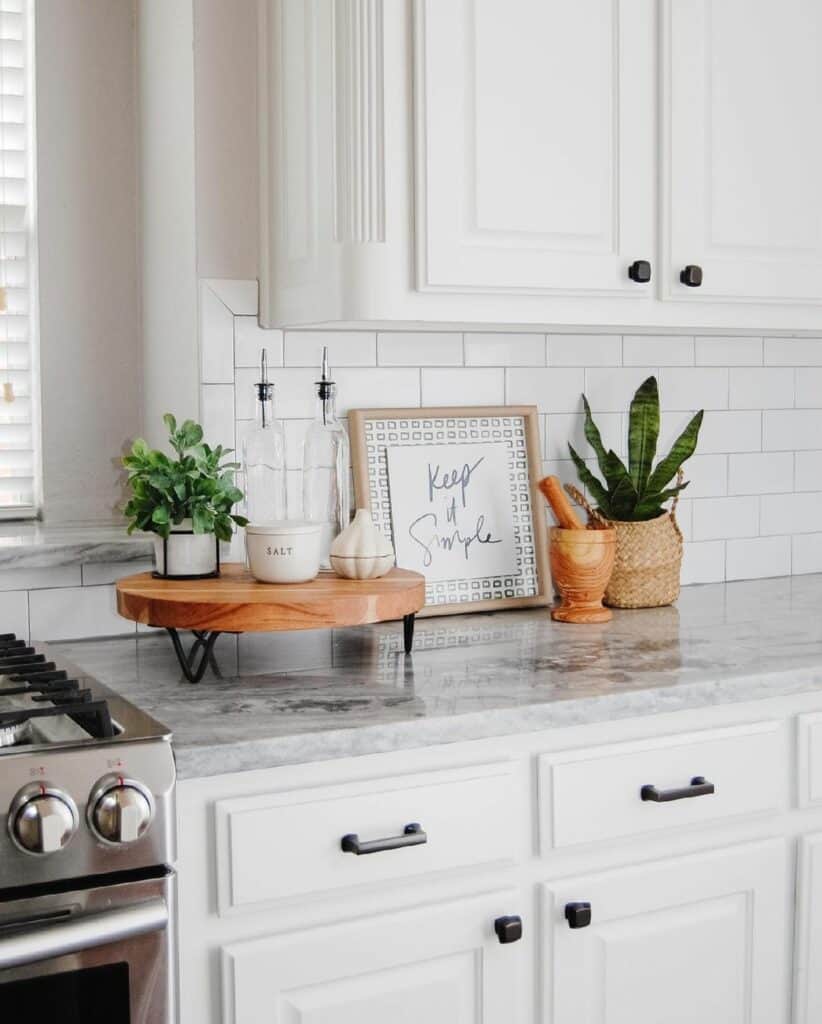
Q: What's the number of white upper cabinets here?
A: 2